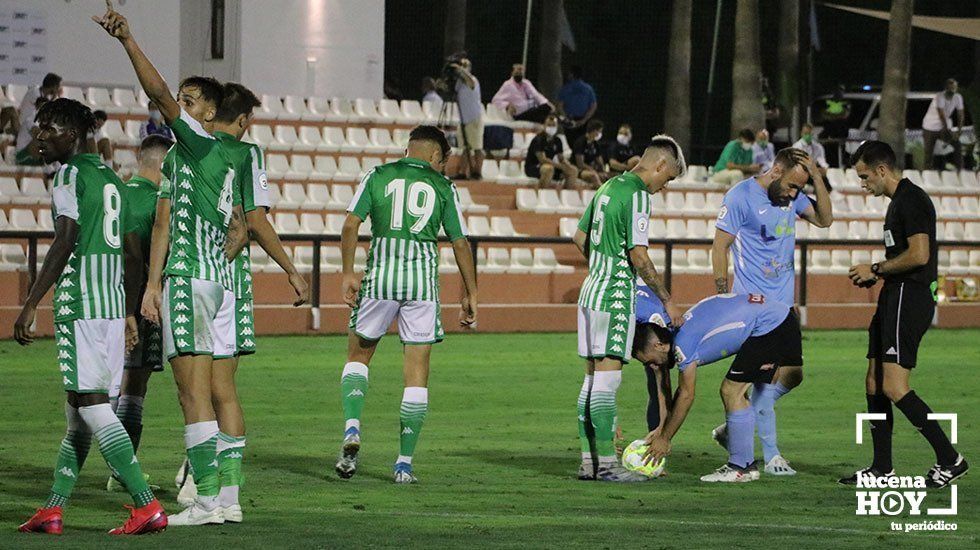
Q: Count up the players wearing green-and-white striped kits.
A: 6